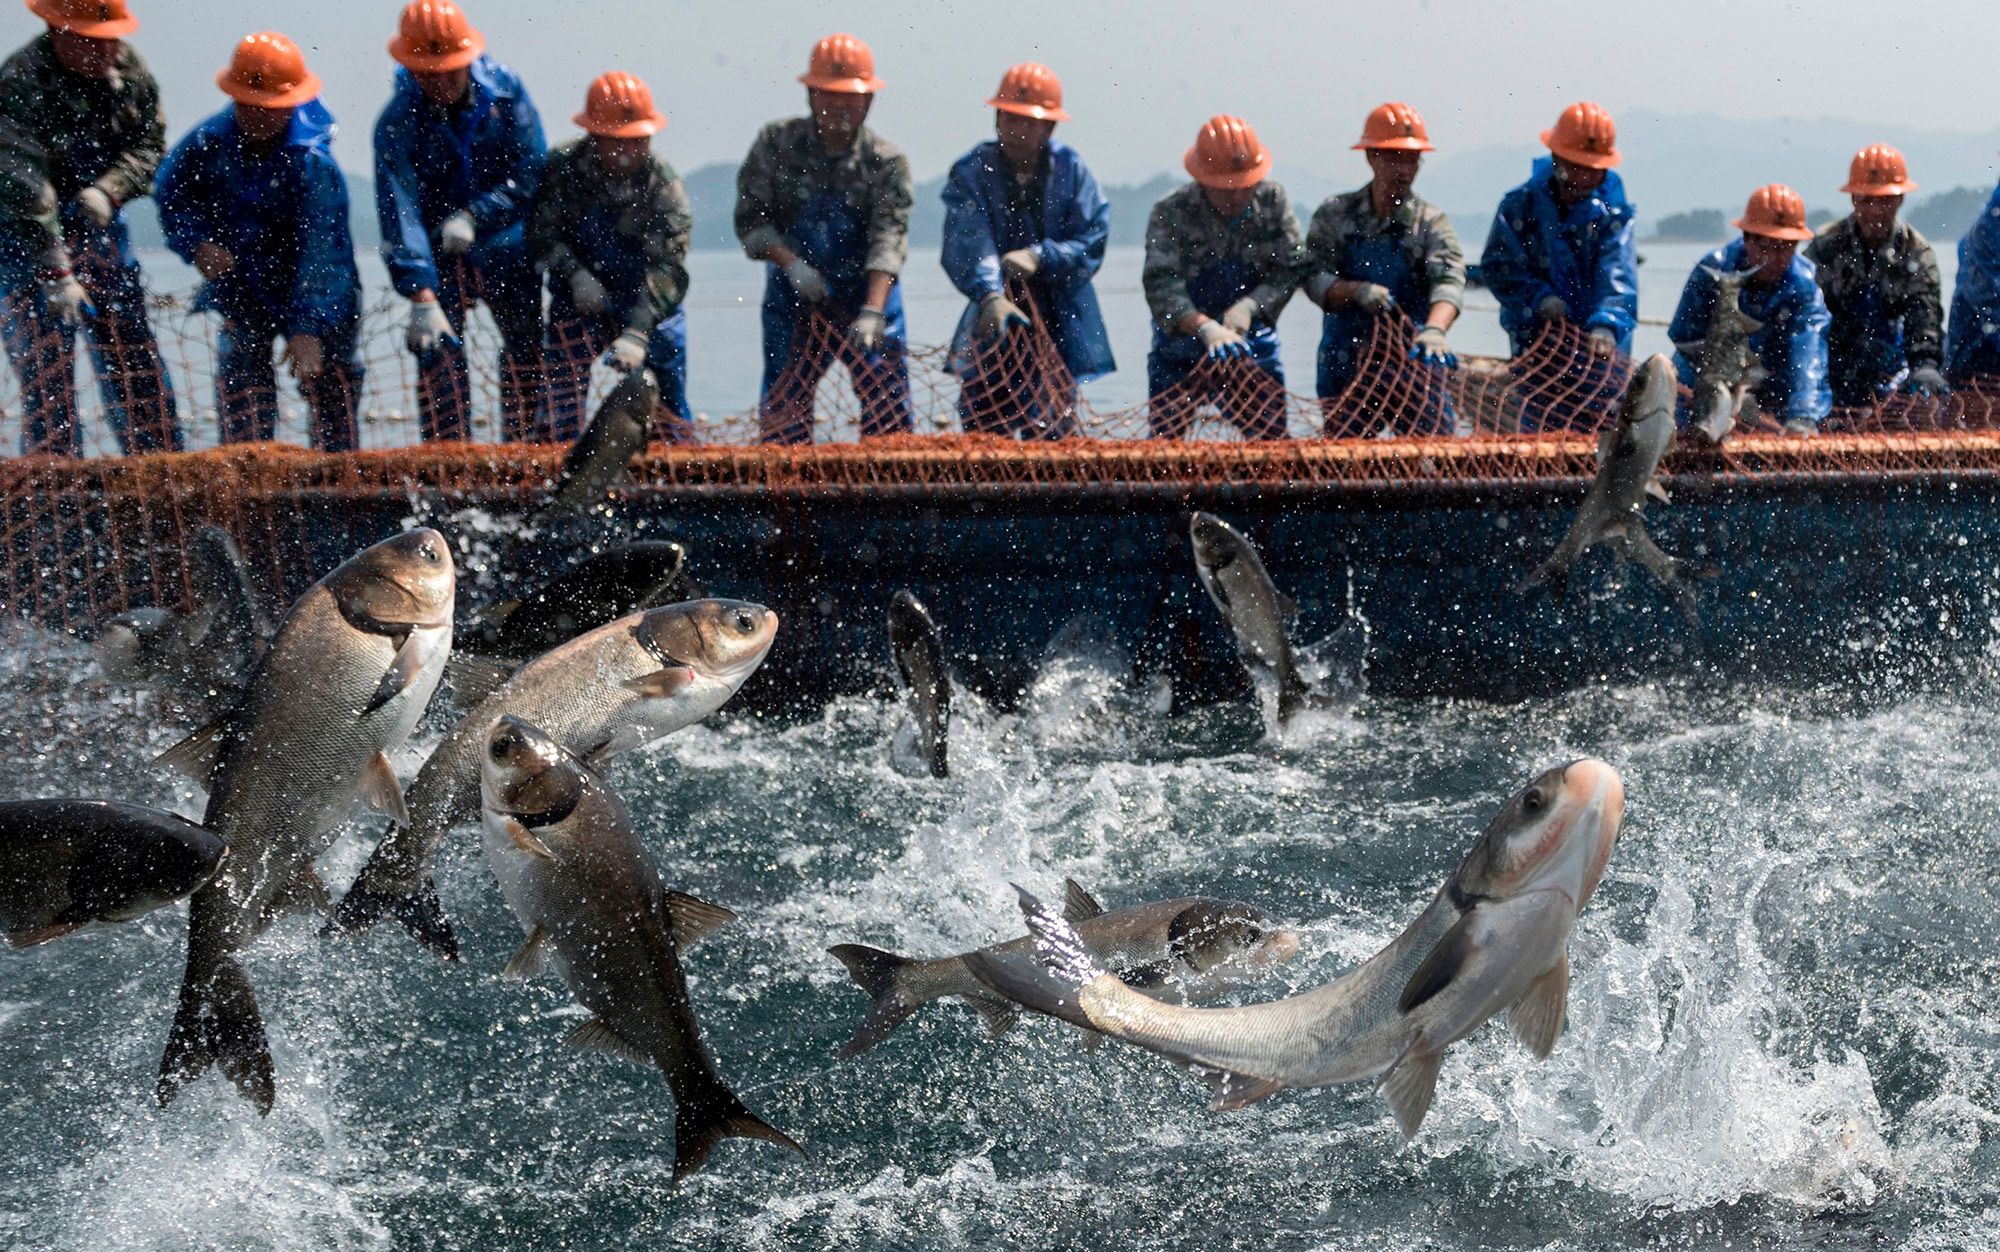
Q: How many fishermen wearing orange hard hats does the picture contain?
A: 11